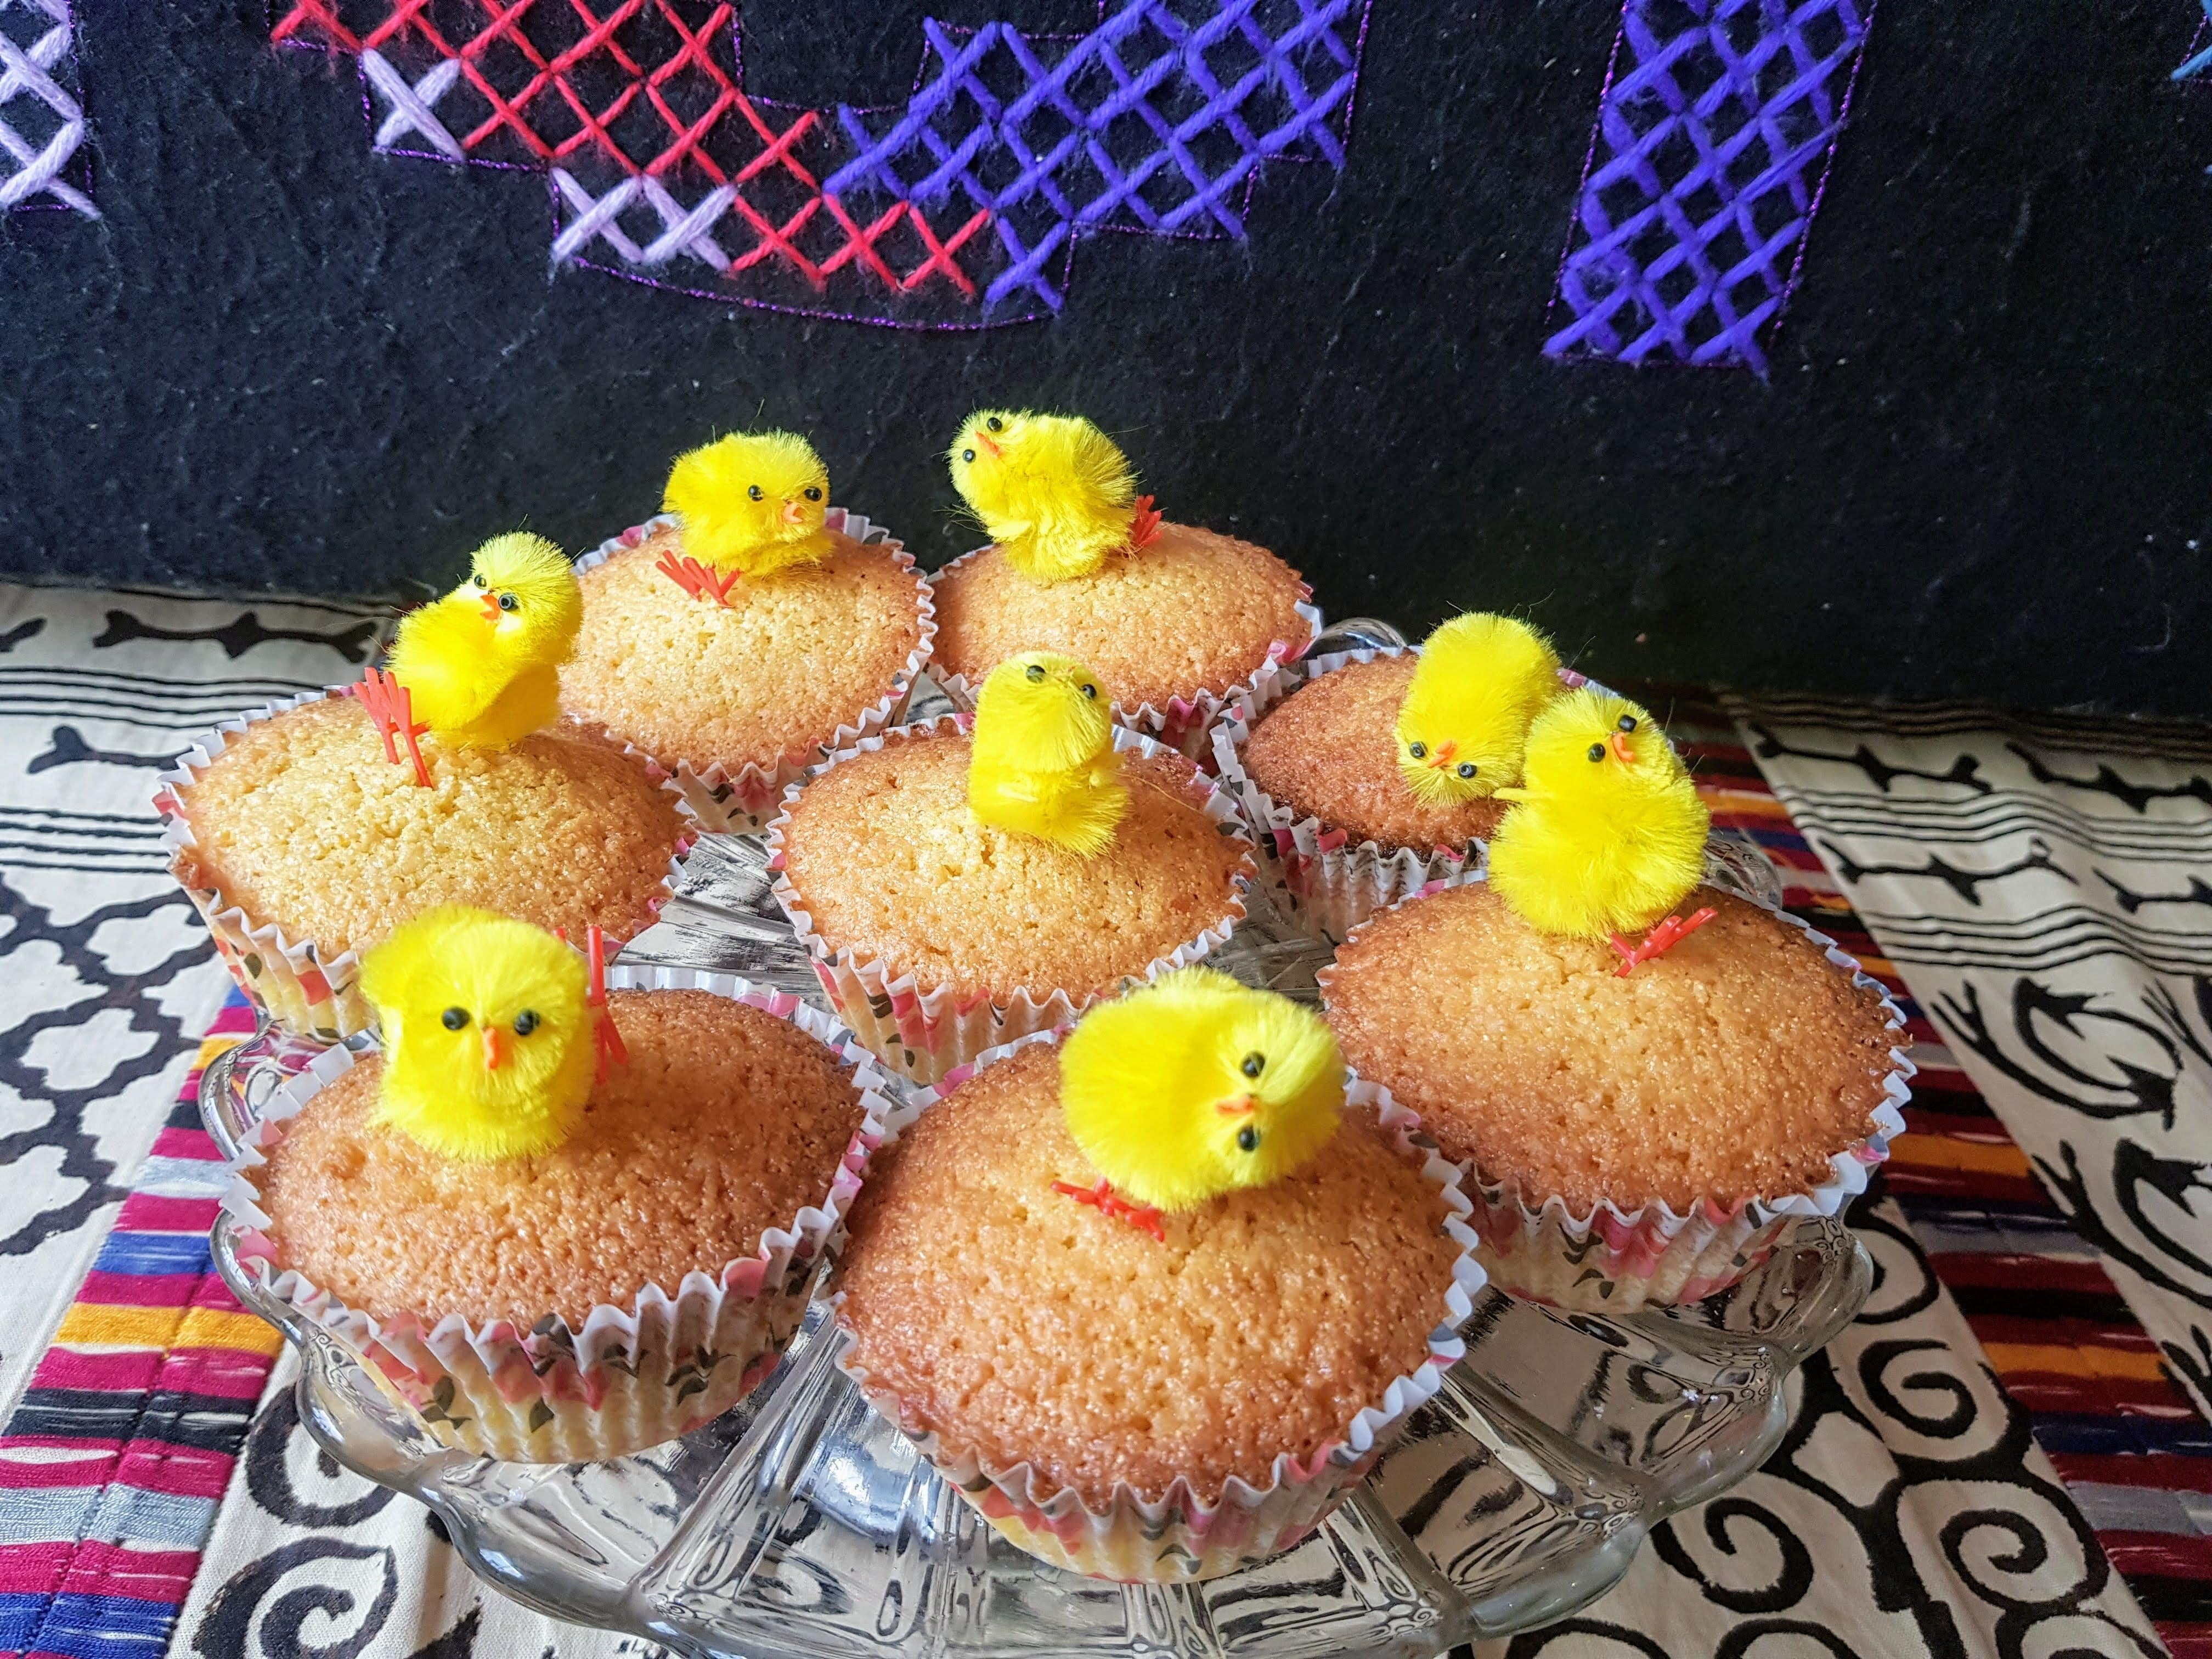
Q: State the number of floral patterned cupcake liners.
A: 8